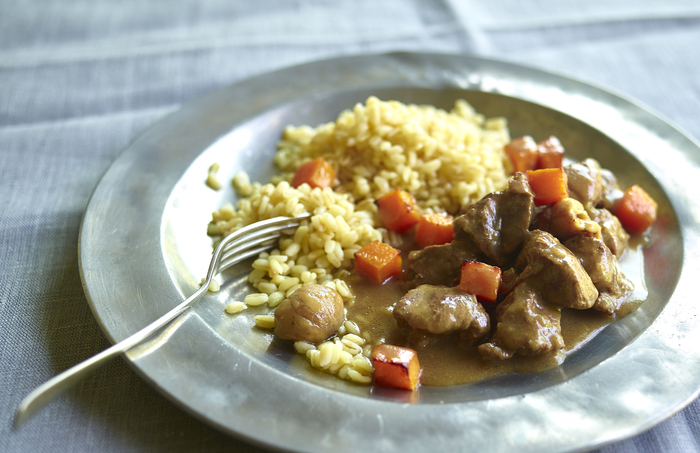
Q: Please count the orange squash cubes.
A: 10